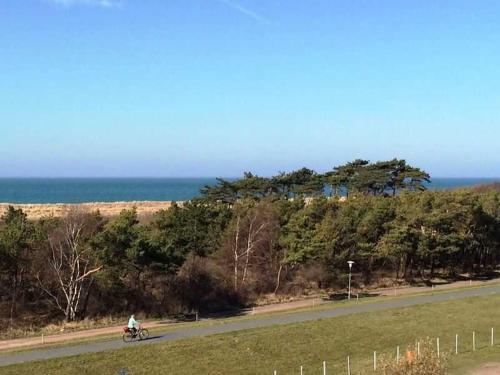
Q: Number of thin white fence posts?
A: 11